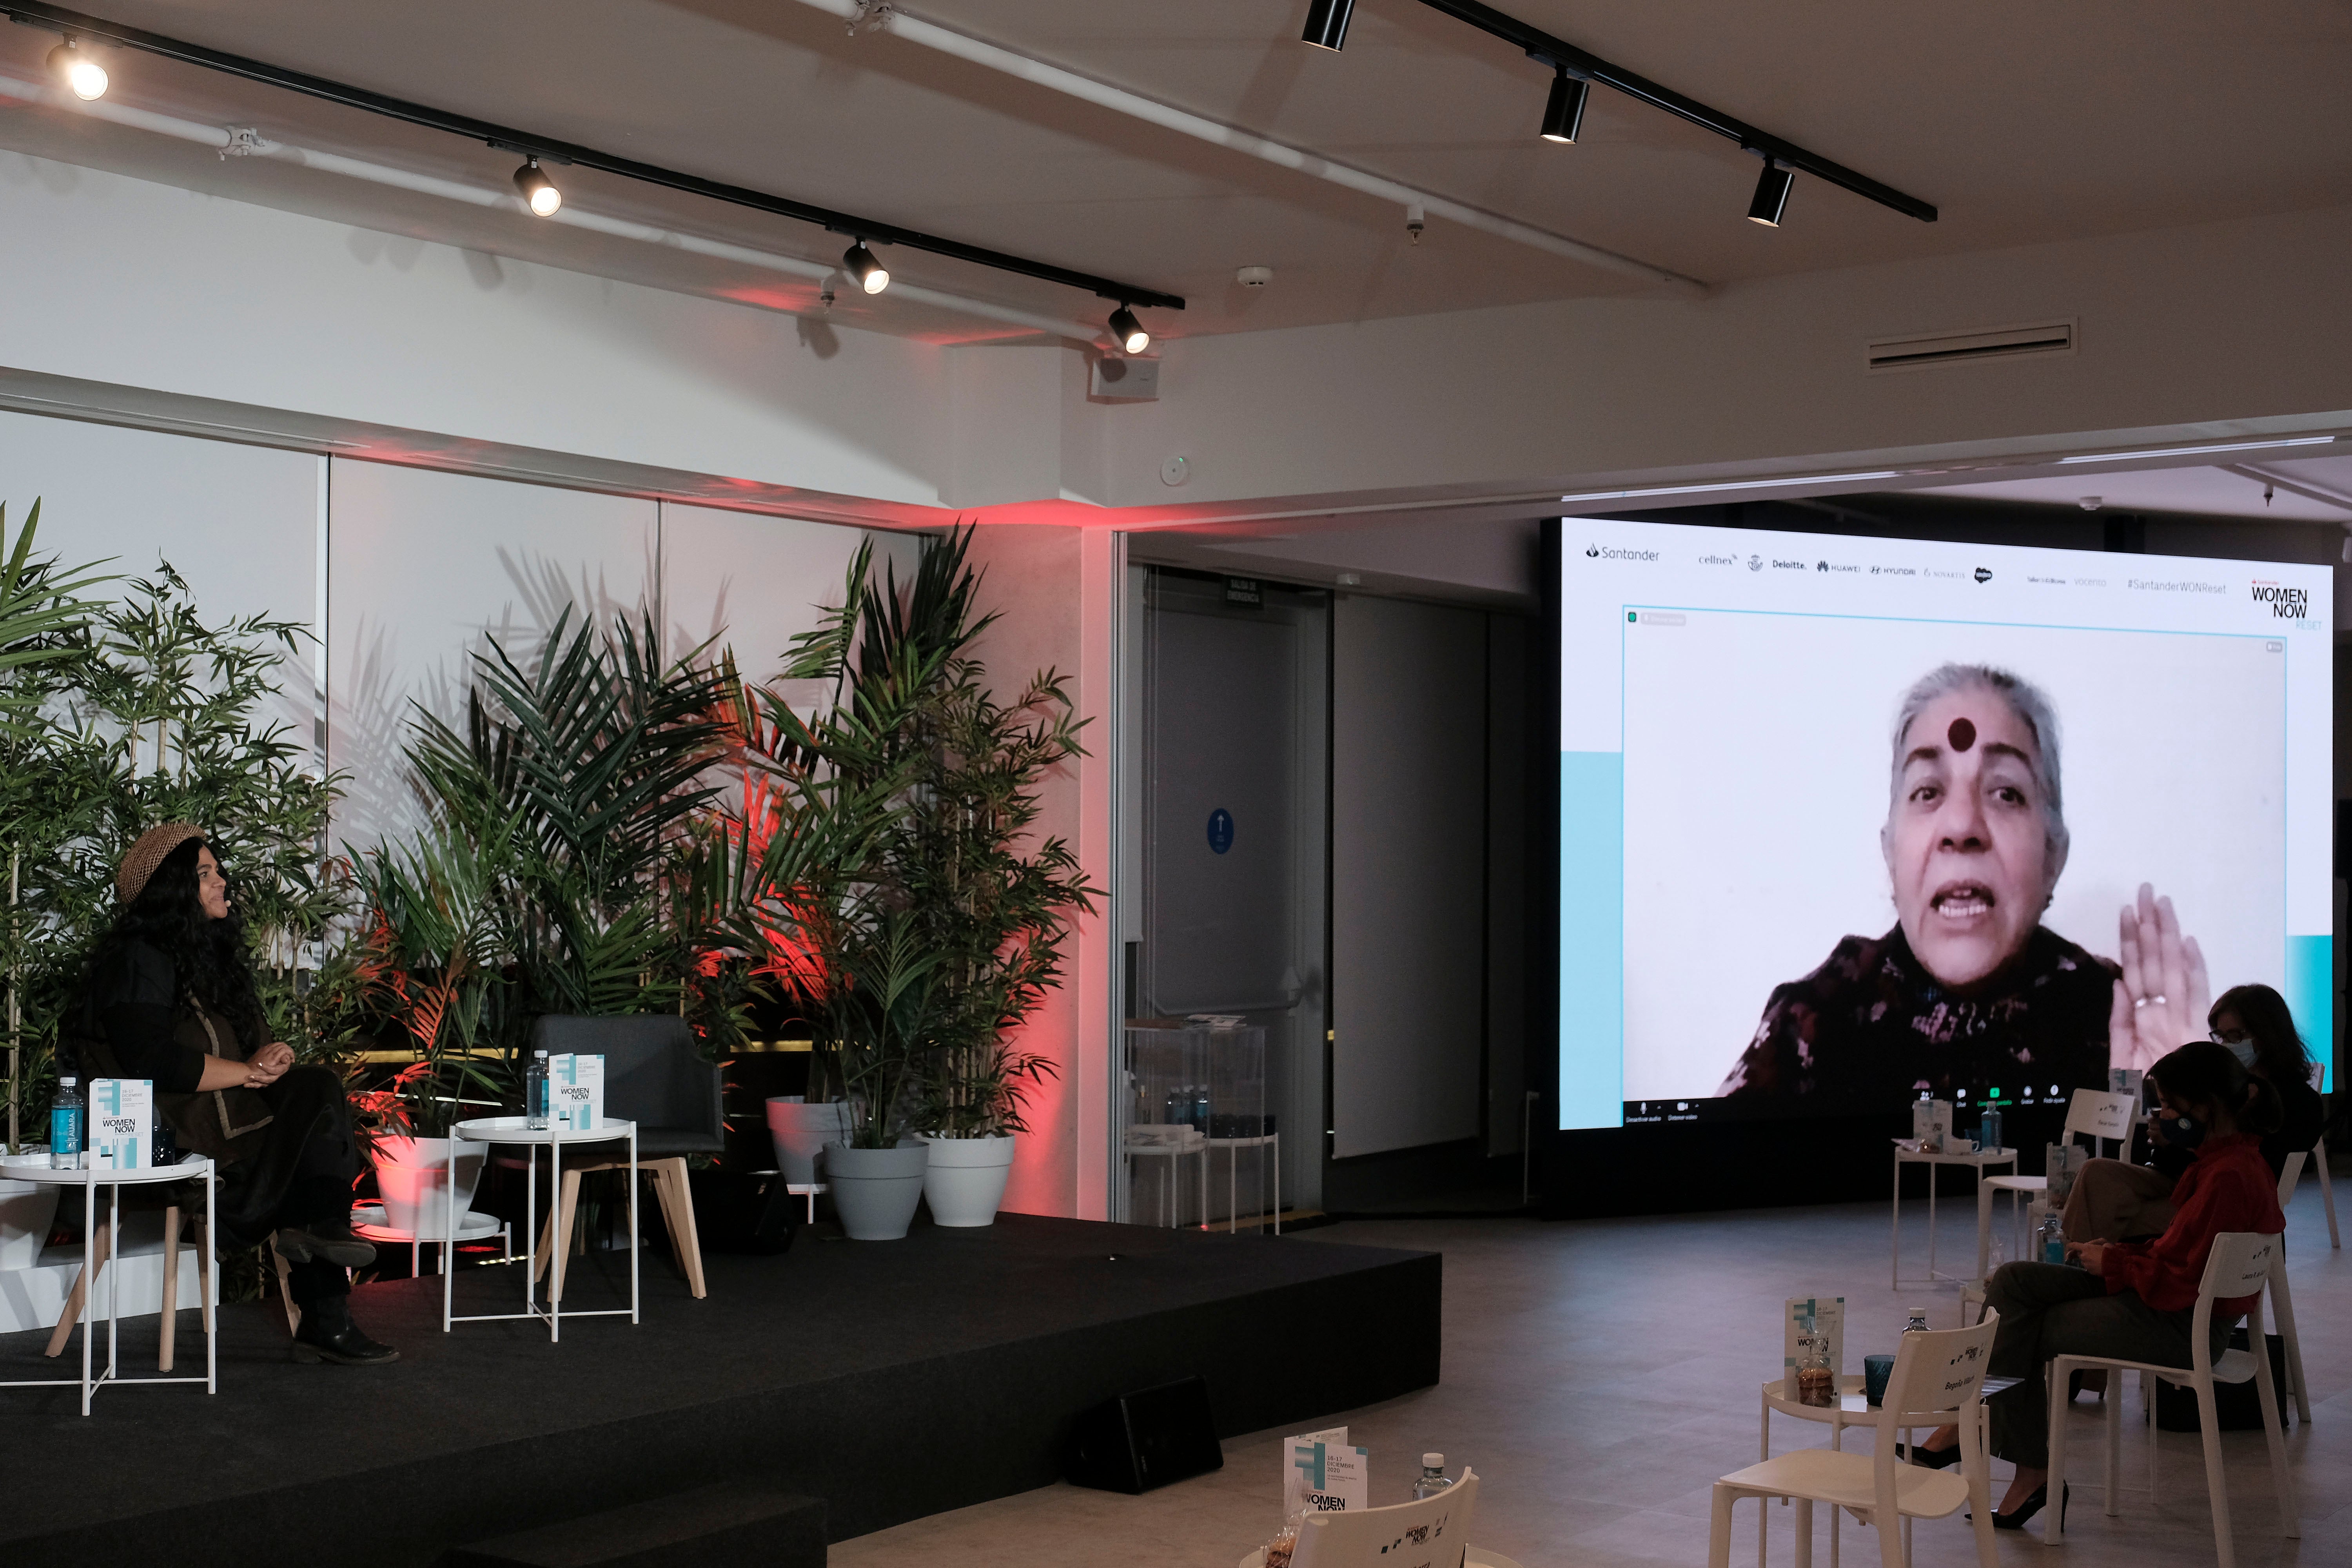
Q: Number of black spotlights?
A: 7